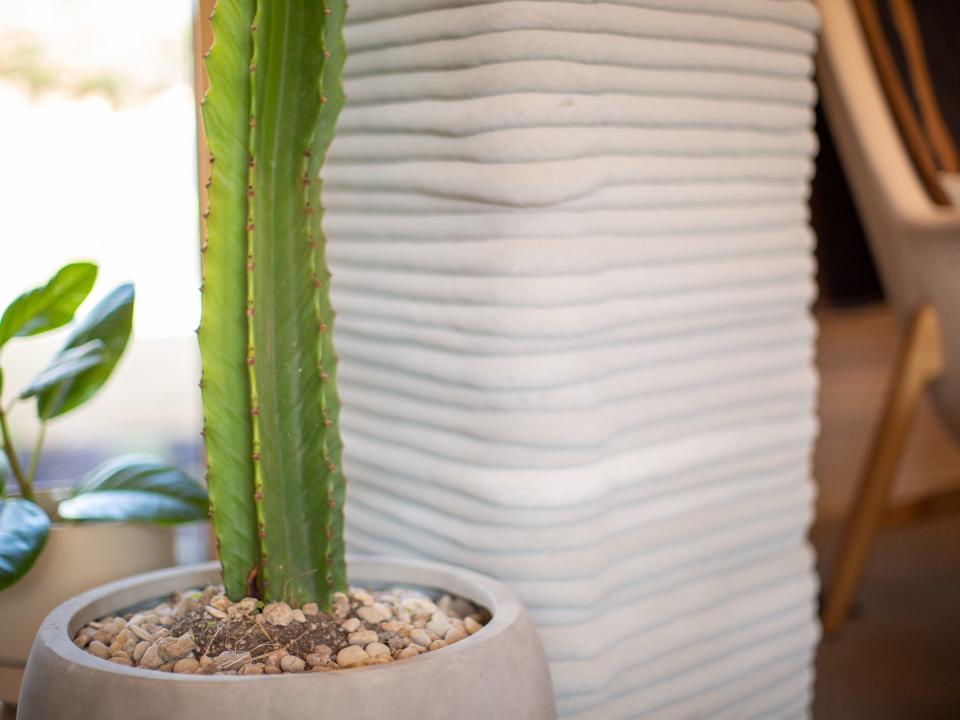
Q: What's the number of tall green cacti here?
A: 1